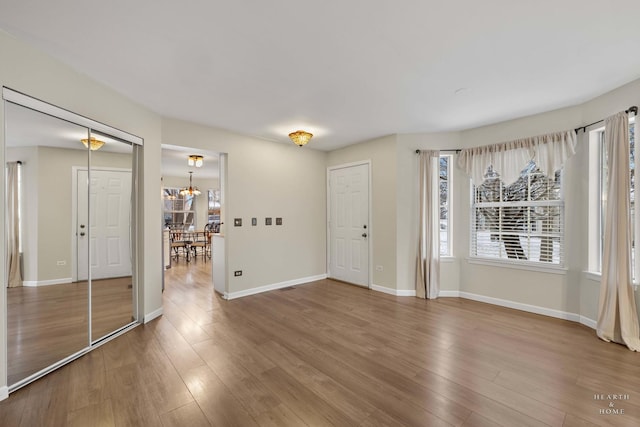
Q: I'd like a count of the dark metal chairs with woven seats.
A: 2